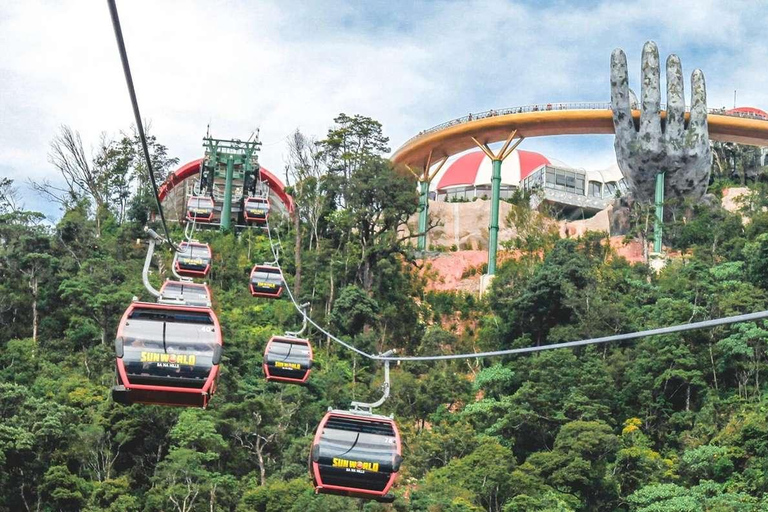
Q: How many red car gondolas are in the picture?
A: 8